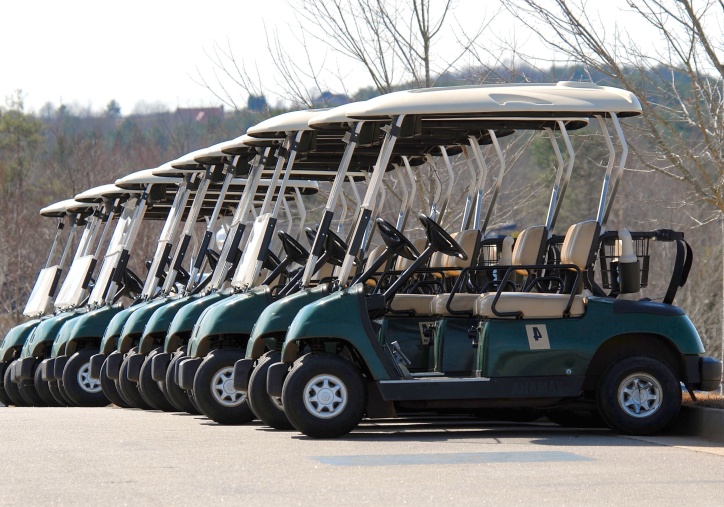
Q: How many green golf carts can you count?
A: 13